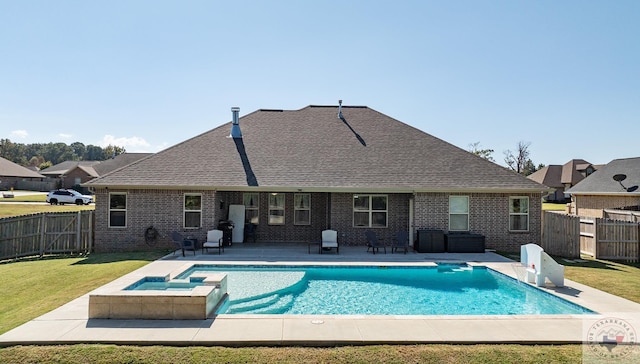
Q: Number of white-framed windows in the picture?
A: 8